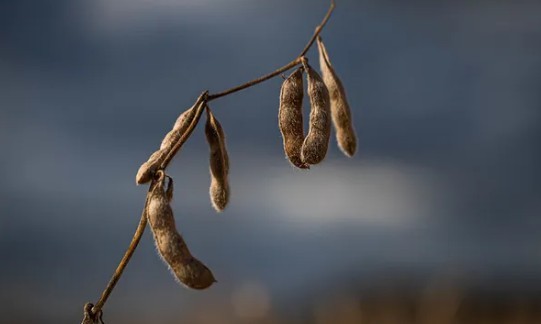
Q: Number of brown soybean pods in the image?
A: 6